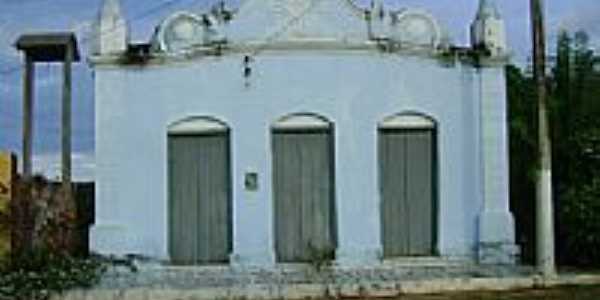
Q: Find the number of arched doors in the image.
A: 3